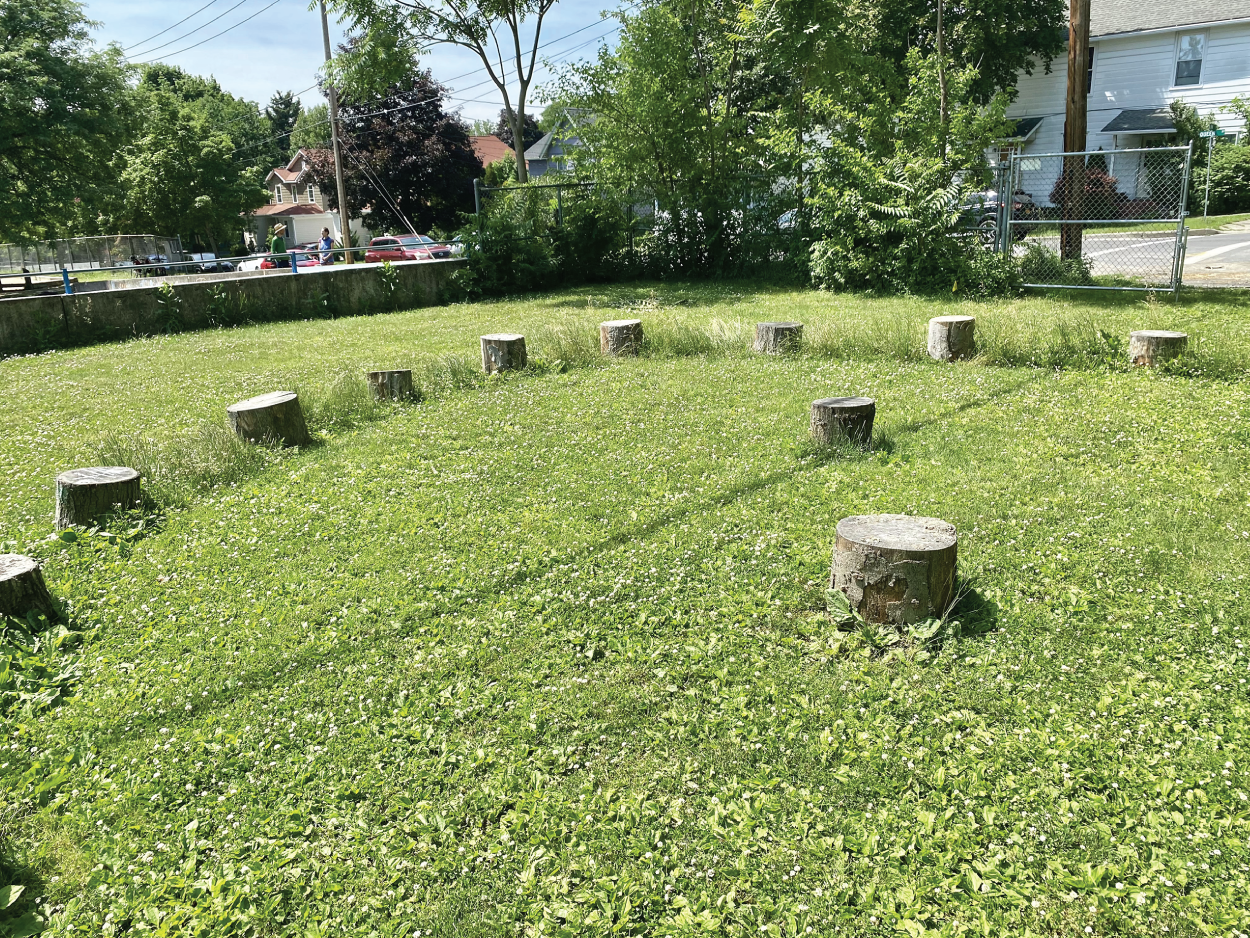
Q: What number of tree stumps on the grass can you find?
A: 11